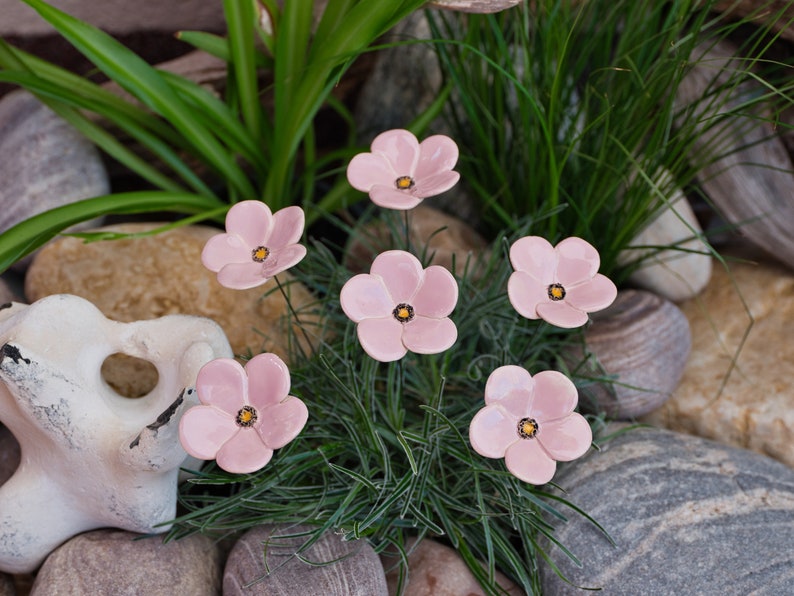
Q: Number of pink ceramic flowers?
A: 6